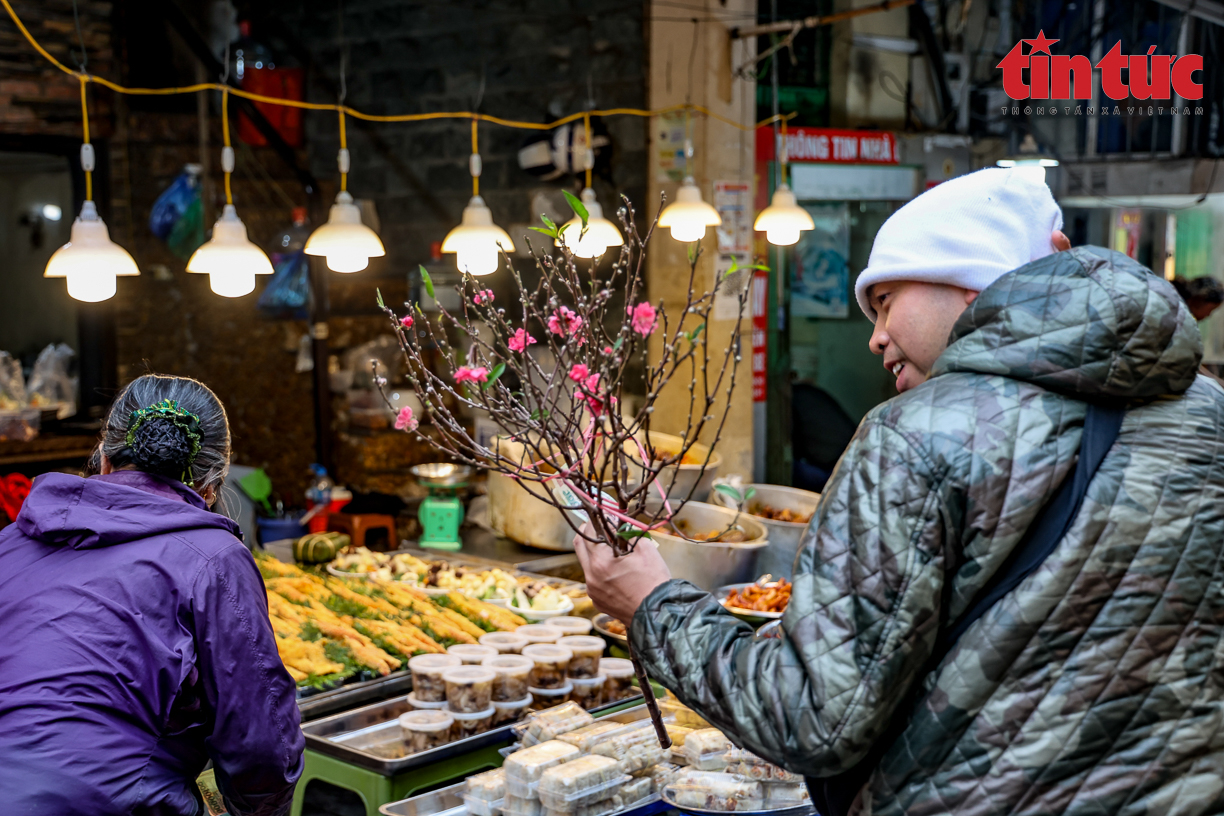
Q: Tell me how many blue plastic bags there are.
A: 2